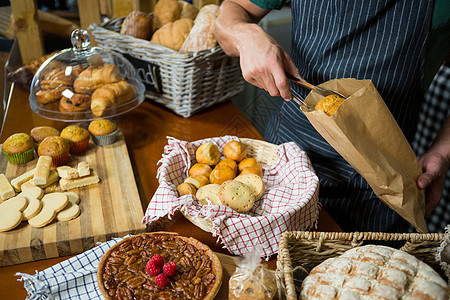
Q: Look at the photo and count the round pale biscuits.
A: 3